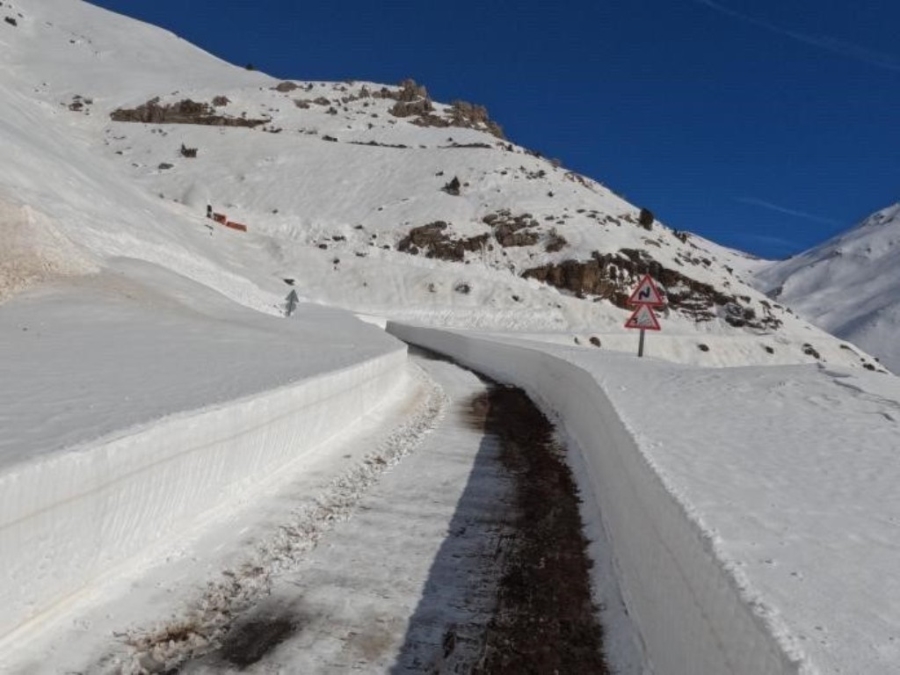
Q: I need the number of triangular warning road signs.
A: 2